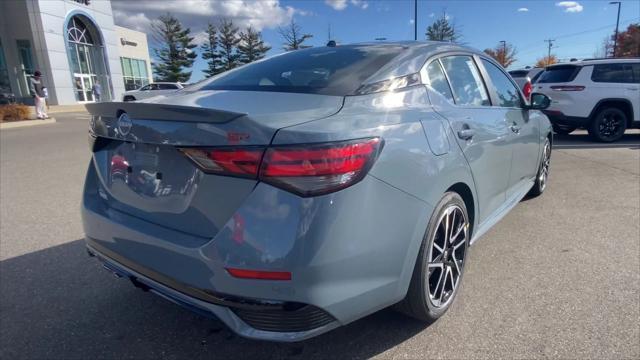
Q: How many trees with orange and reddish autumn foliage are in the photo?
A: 3